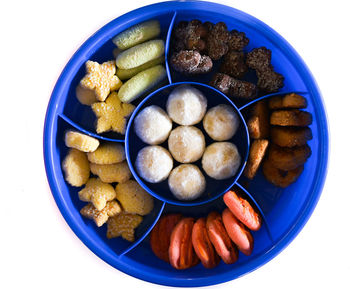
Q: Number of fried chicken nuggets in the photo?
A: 0